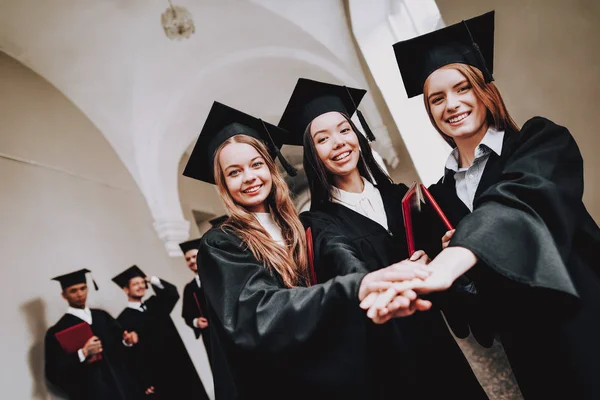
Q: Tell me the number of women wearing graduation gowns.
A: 3